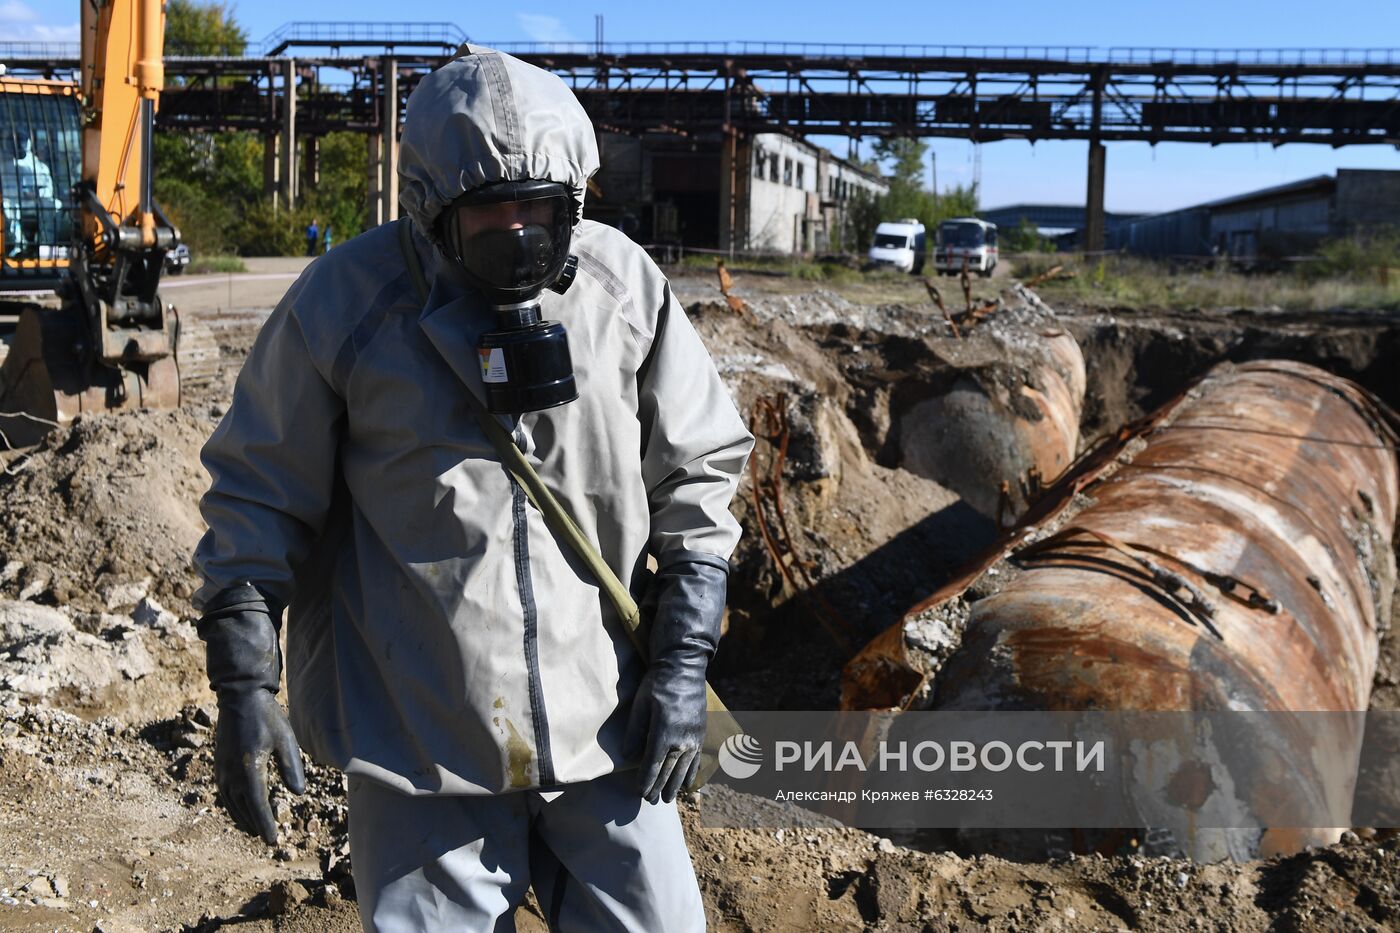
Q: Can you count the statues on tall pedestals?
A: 0